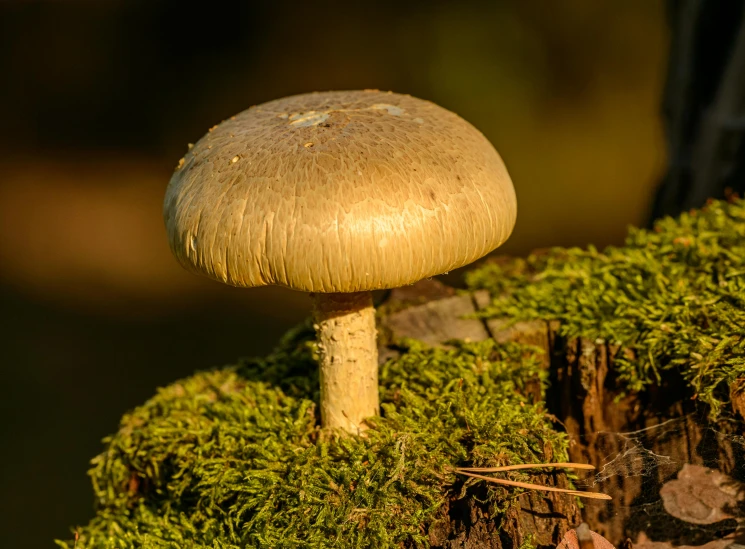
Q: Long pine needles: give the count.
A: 2